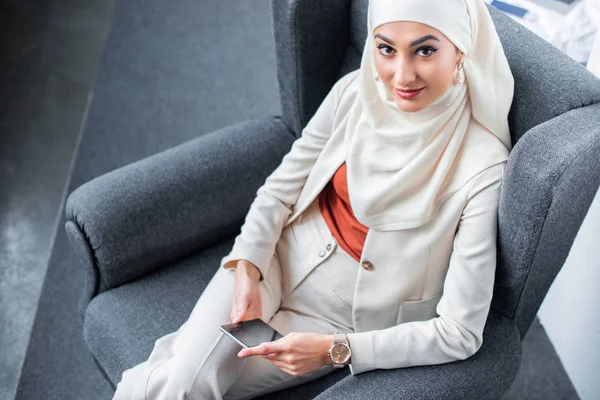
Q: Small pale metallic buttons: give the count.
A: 2